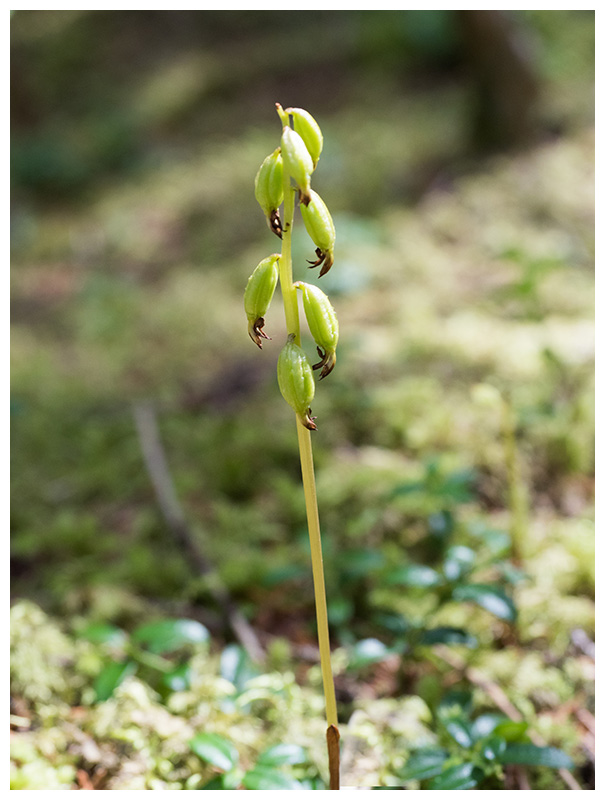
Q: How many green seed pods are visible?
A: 7